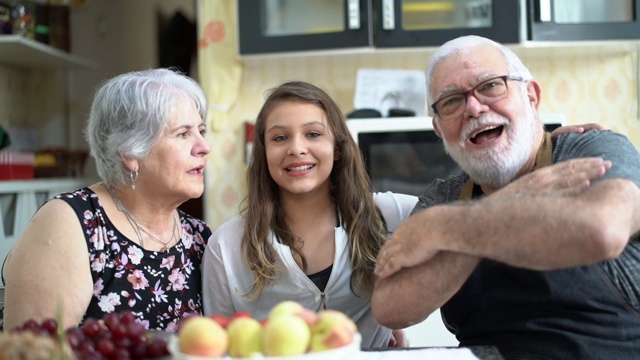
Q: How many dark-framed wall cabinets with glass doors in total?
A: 3